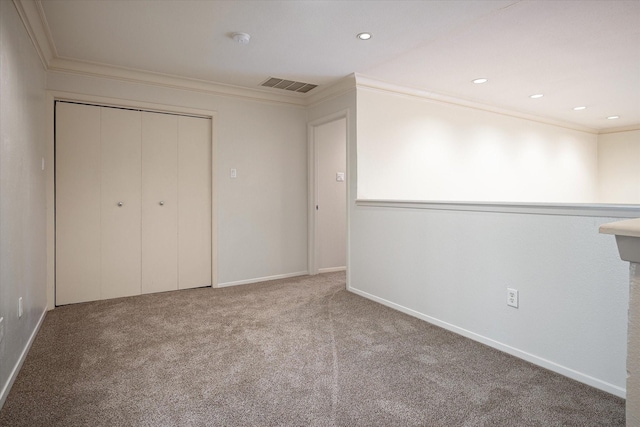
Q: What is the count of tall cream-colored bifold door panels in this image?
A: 4